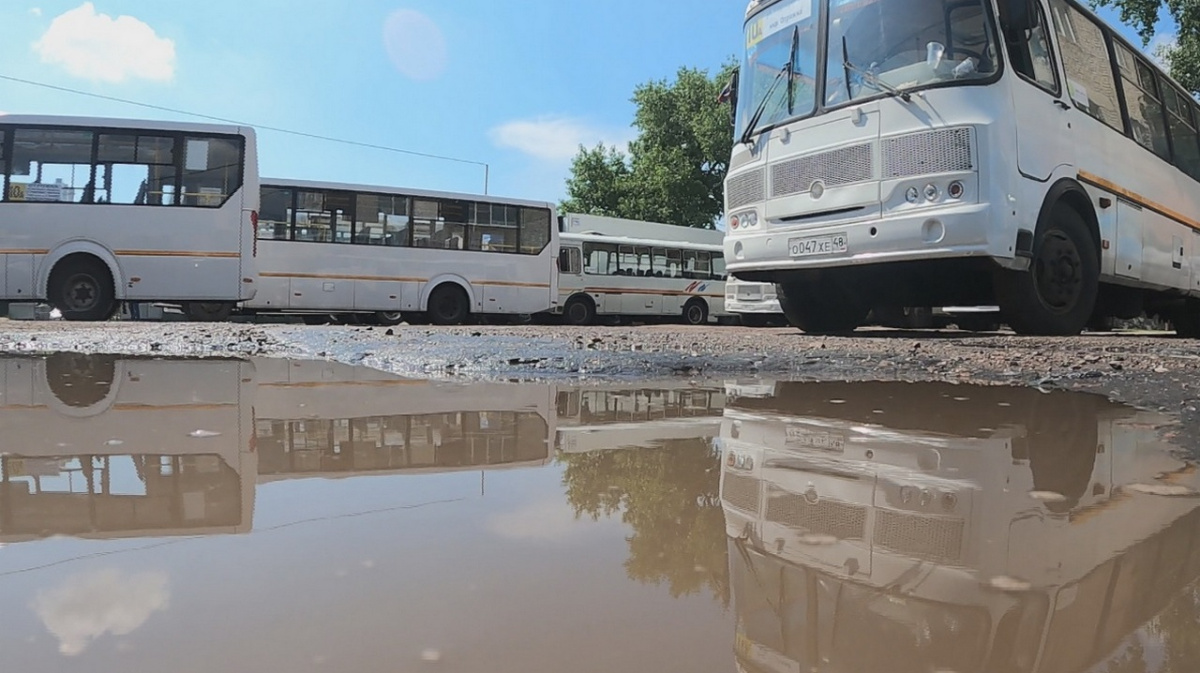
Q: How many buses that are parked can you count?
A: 5